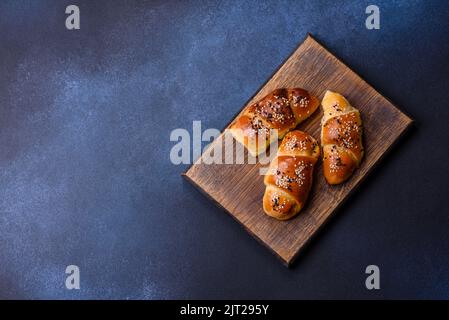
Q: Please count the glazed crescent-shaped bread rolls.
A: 3